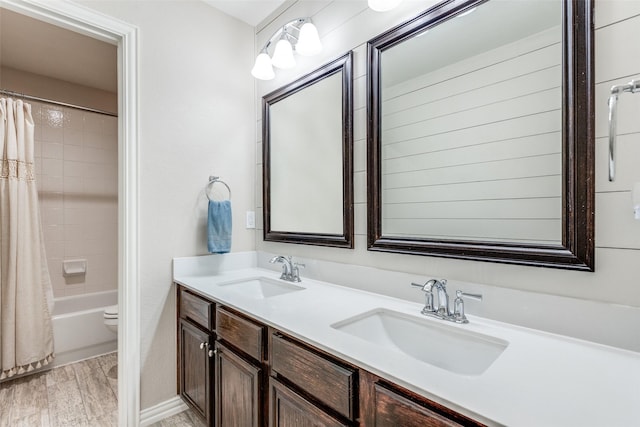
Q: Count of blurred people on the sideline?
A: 0